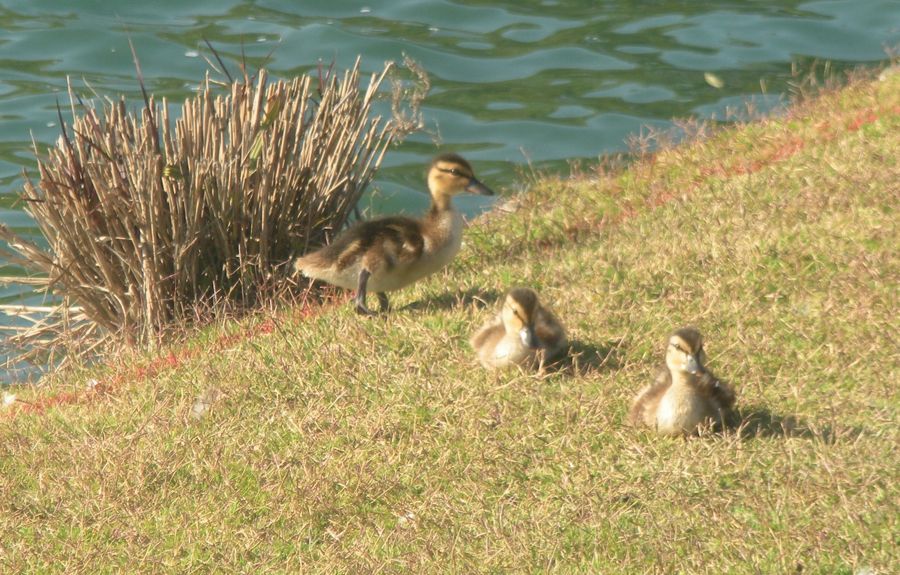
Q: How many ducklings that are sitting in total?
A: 2